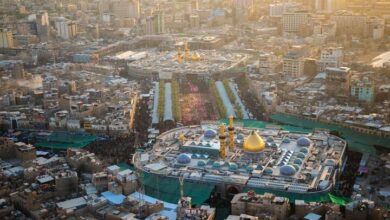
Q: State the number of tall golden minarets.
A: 4